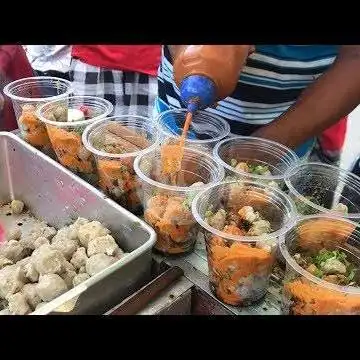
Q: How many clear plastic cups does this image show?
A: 9